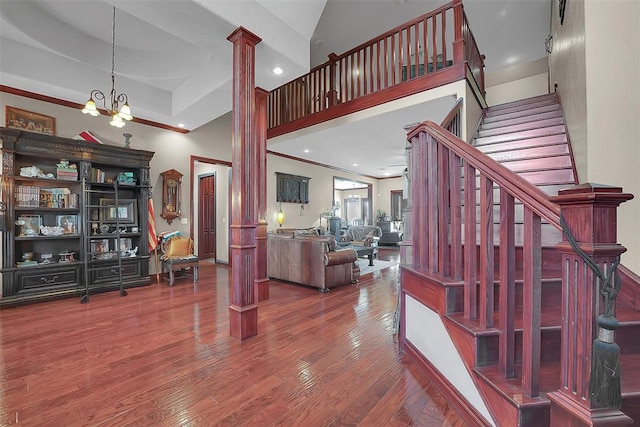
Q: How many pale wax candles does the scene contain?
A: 0